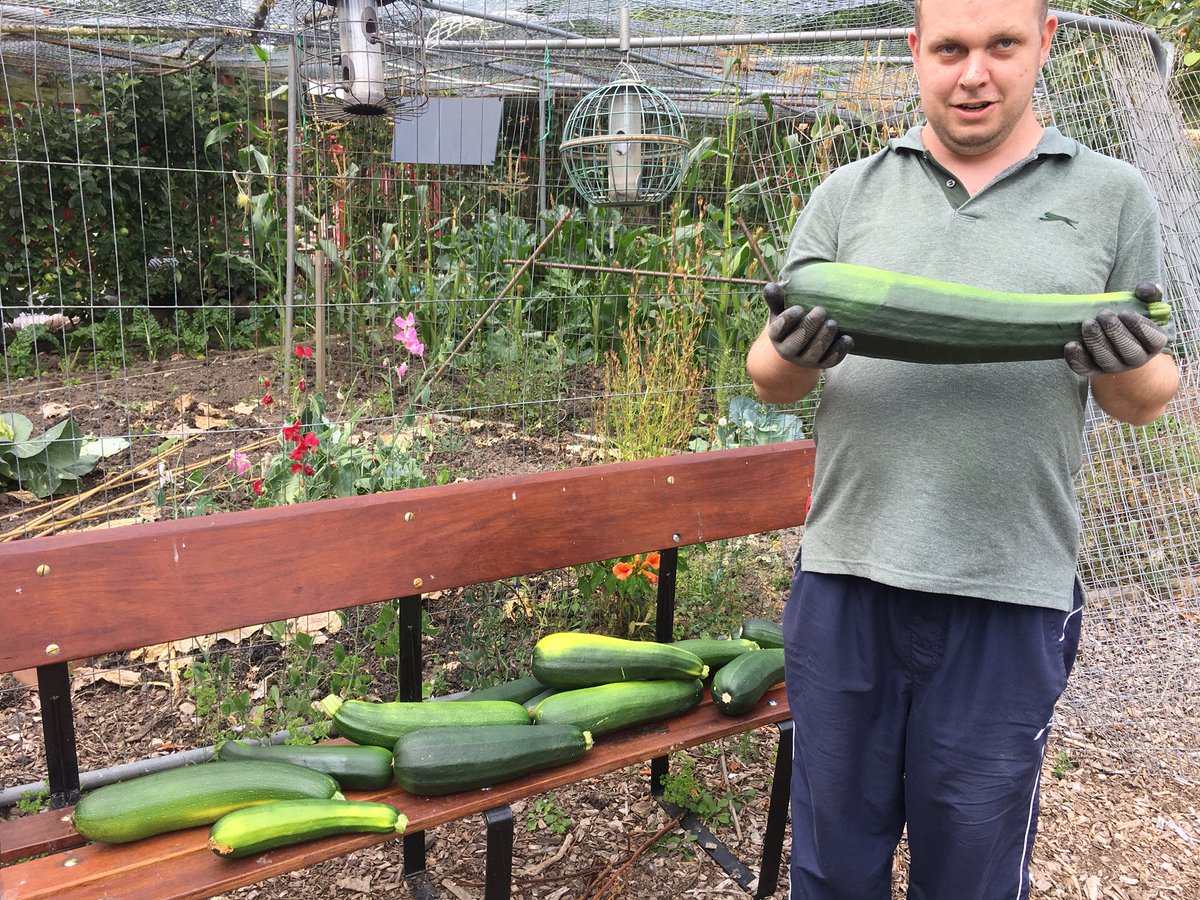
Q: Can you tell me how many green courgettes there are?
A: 12